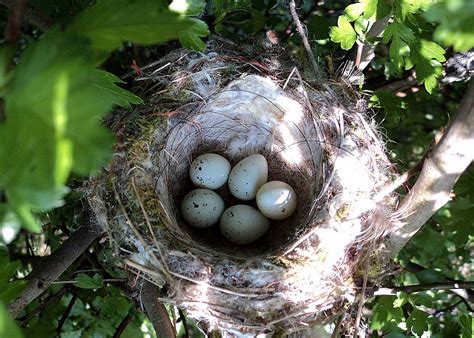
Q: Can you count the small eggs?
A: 5